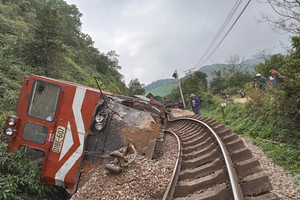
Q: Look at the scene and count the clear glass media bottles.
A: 0